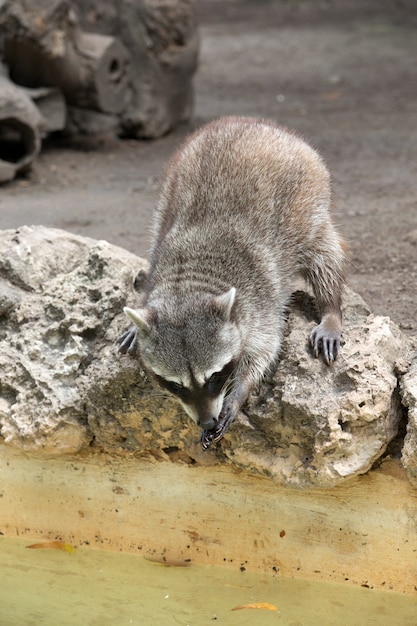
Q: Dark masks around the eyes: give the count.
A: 1